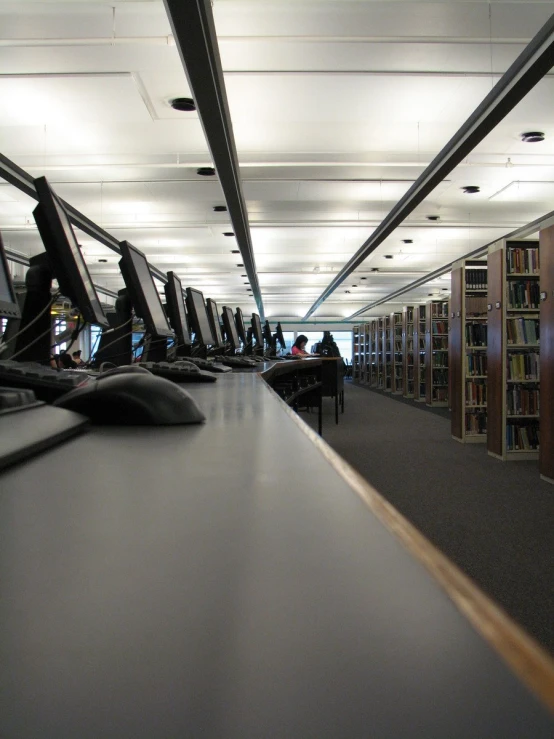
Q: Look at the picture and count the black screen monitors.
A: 11